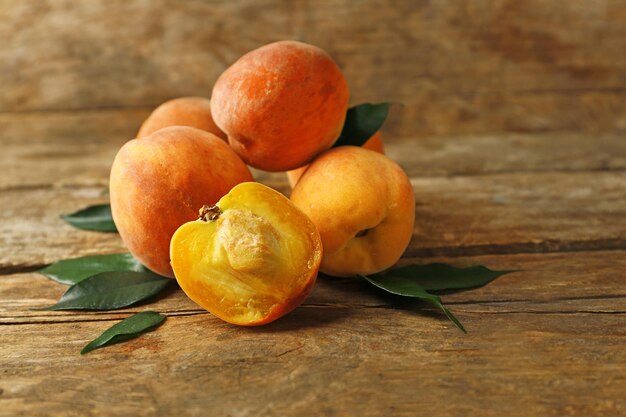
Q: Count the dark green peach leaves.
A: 7